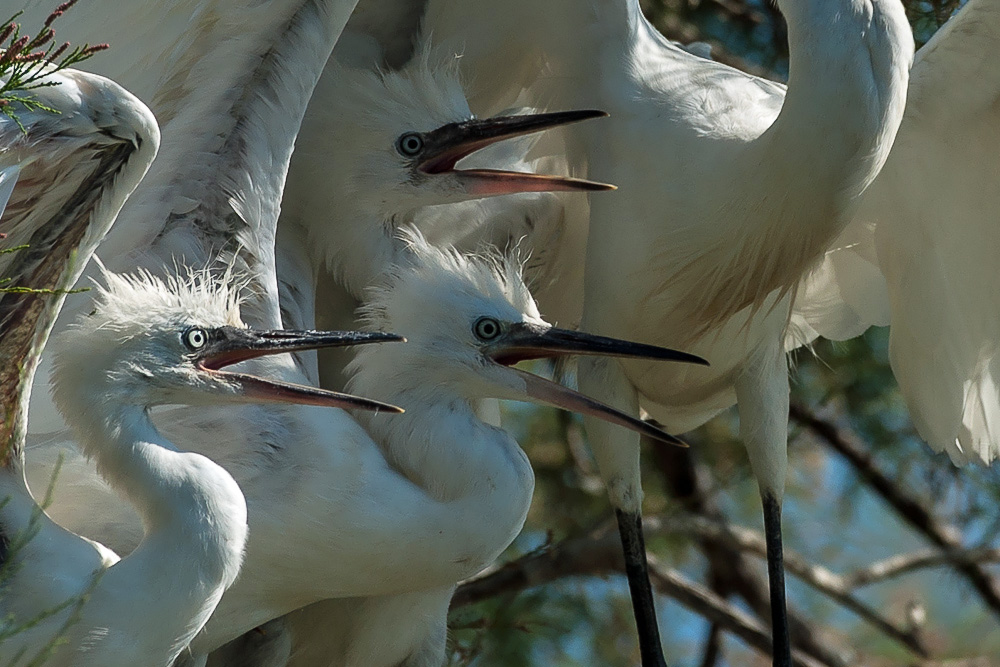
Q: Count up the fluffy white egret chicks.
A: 3